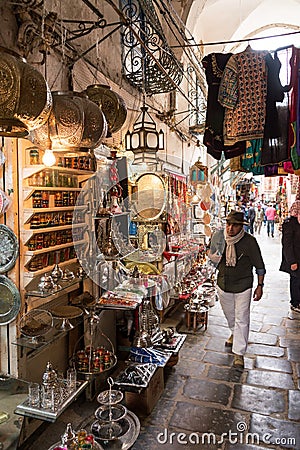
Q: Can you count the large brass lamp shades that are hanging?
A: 3